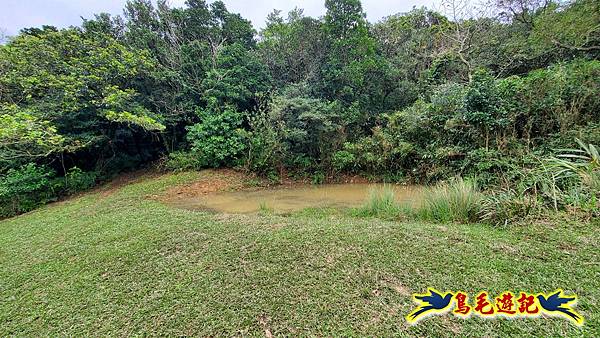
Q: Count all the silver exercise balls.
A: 0